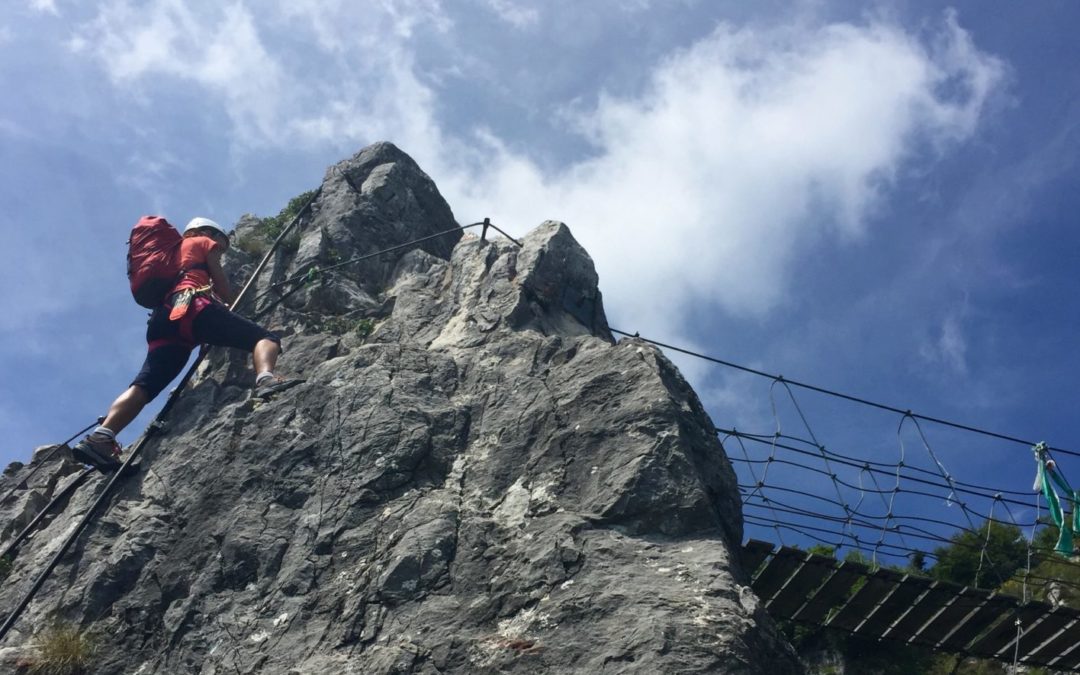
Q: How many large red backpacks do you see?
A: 1